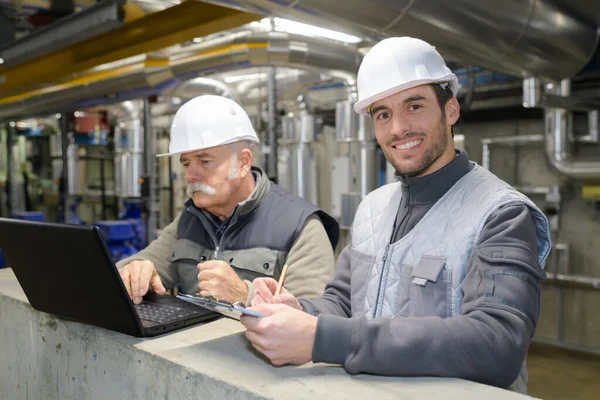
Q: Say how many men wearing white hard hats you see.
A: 2